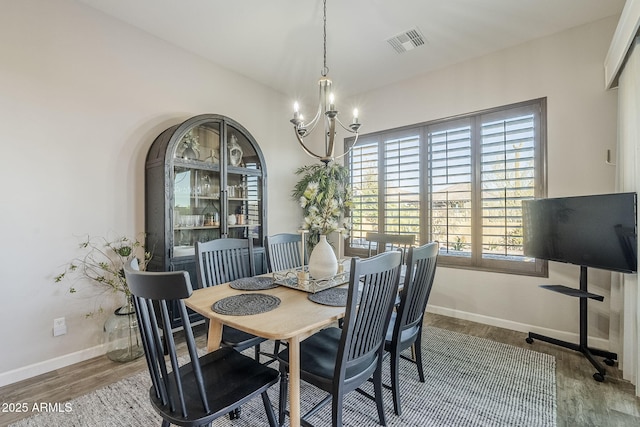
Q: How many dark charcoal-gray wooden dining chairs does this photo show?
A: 6